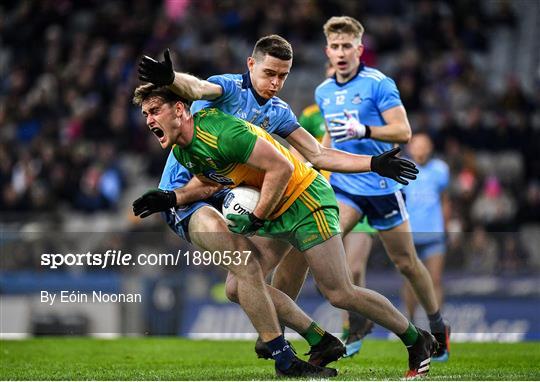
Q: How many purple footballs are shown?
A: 0